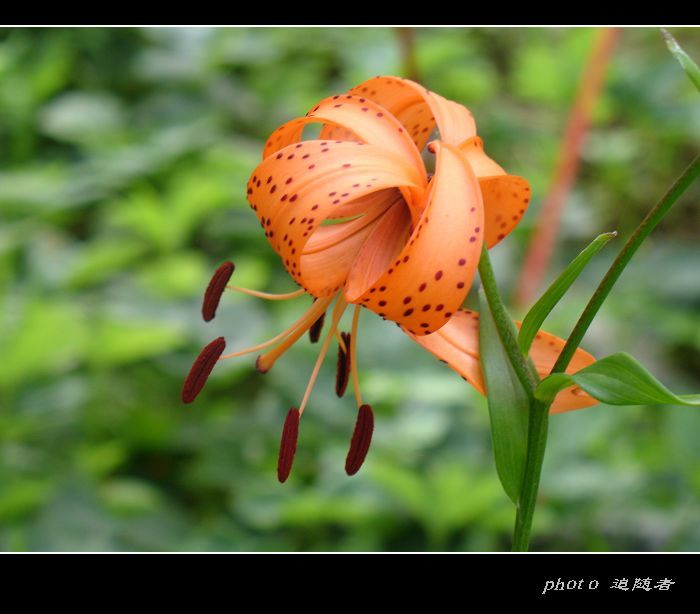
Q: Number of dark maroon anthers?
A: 6